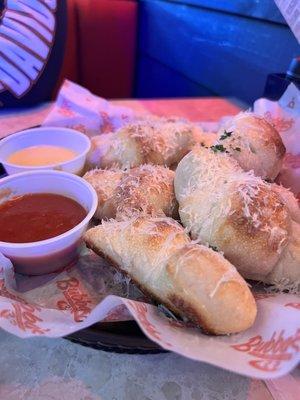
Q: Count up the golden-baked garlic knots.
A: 5